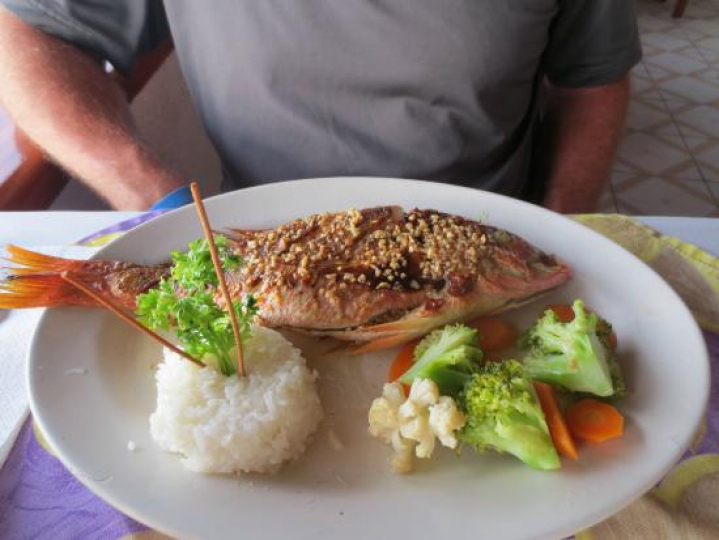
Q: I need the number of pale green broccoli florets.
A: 3